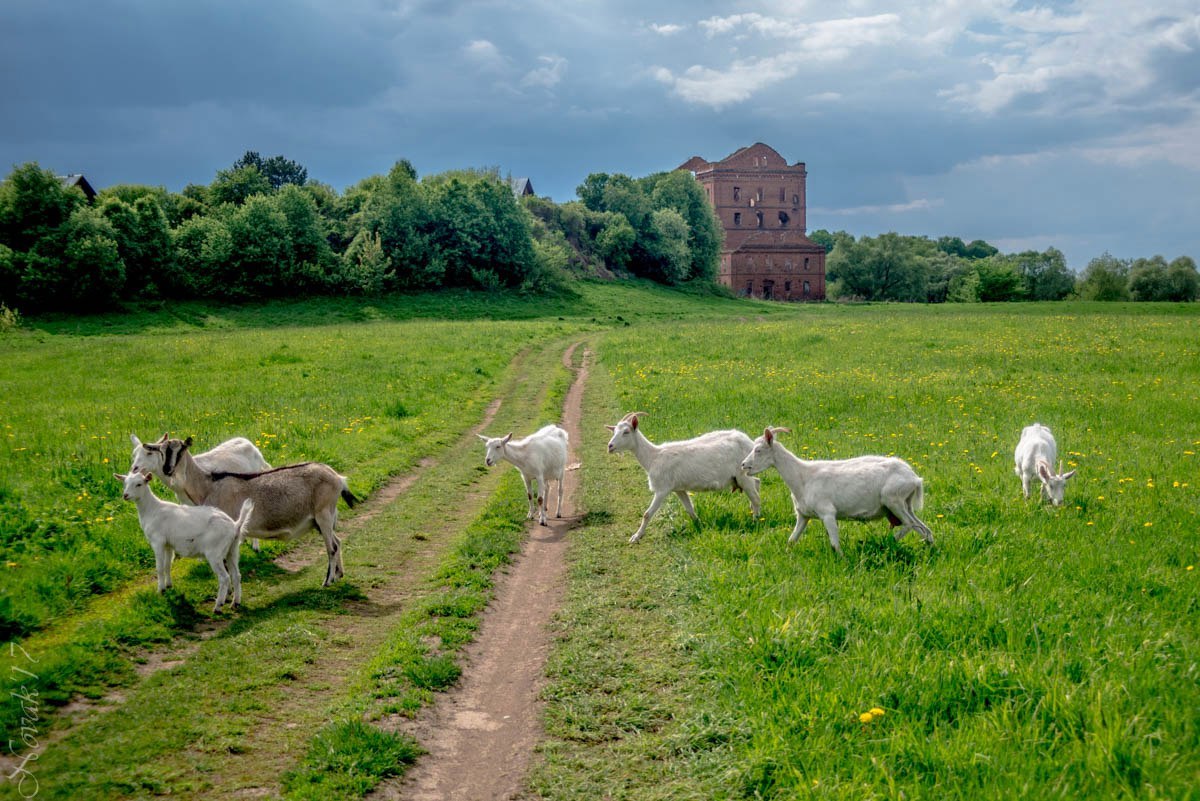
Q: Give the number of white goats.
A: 6